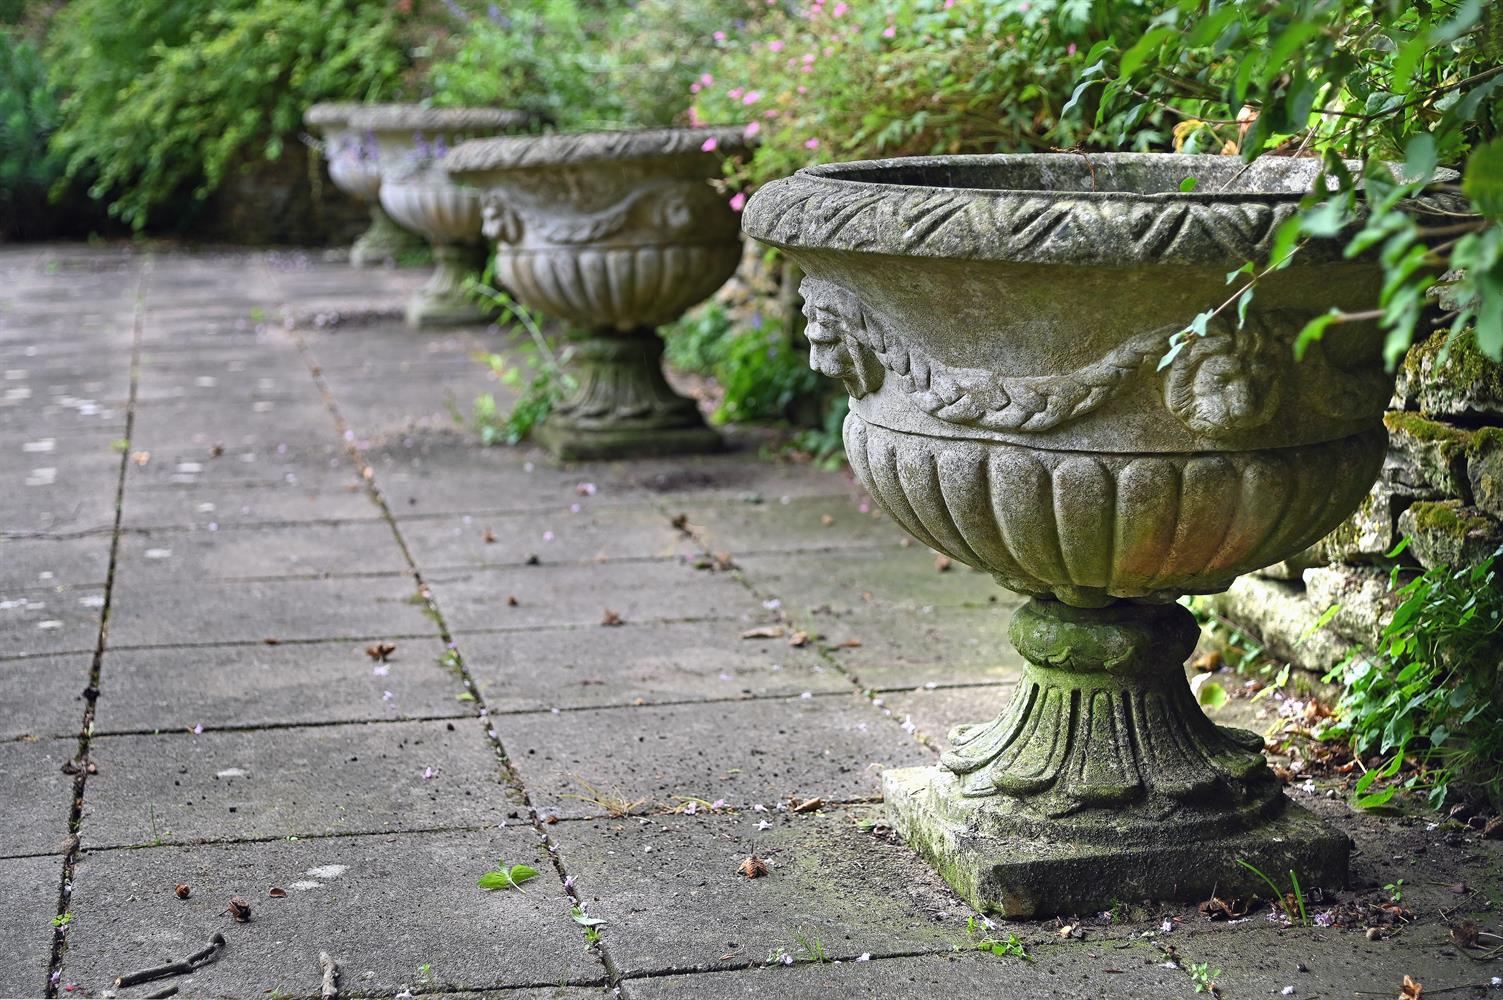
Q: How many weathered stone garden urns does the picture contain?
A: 4